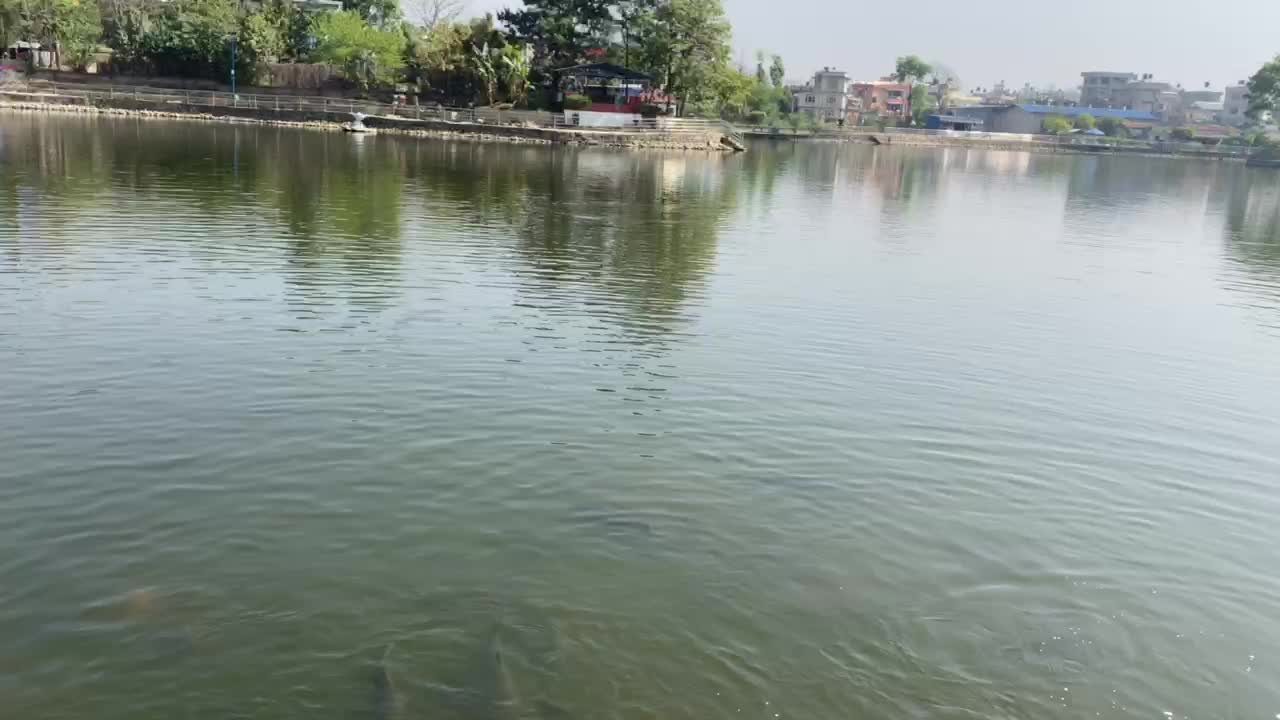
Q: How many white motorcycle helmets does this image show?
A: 0